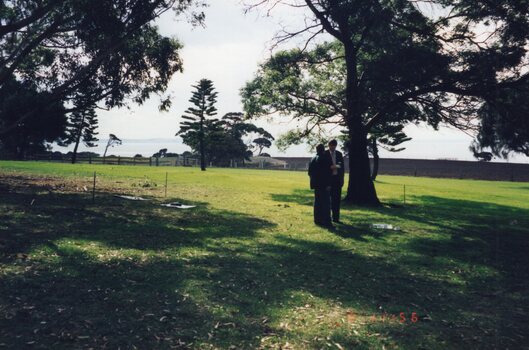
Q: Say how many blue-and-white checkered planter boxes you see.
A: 0